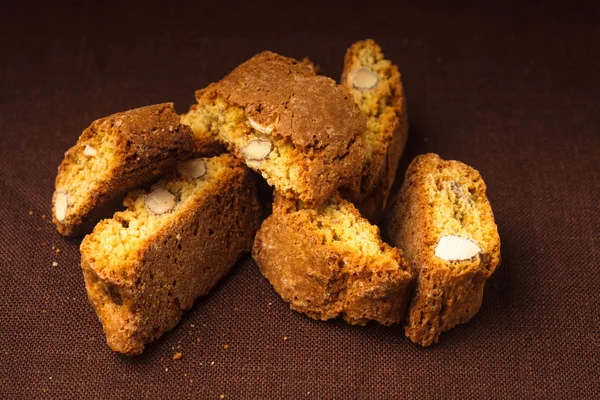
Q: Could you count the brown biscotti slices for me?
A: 6